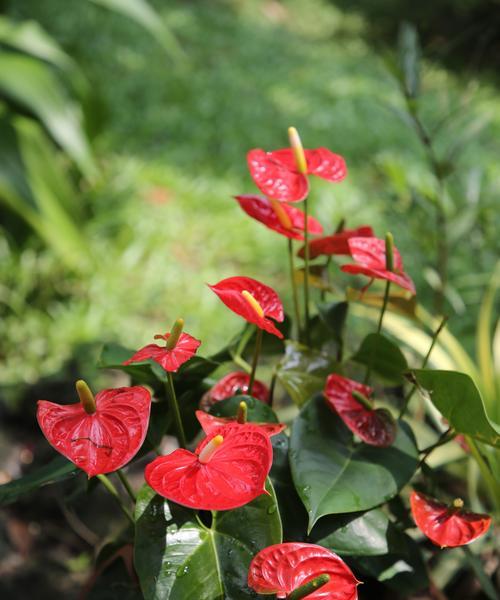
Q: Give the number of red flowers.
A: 13